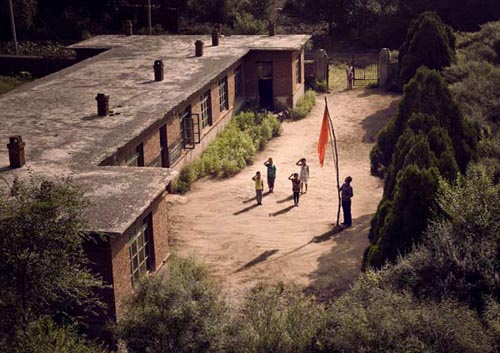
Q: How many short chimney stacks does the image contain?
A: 7